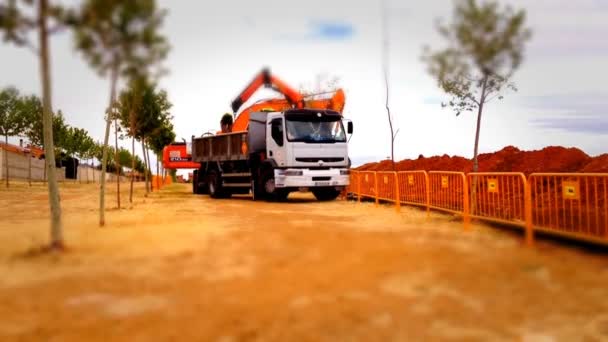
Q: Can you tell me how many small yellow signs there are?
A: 6